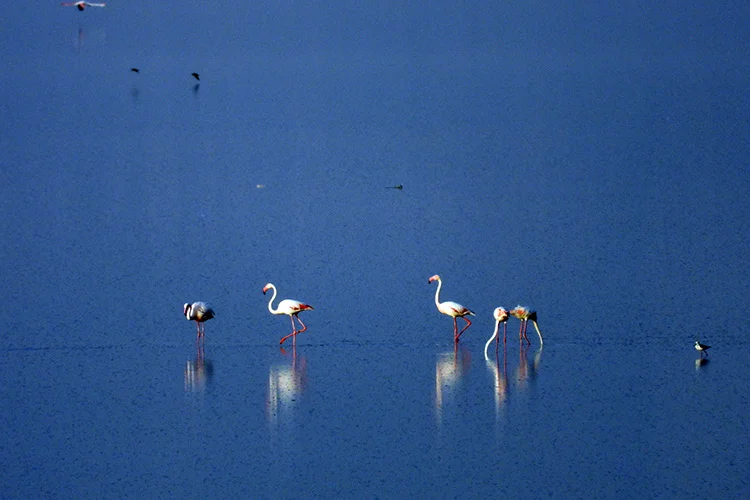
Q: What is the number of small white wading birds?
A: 1